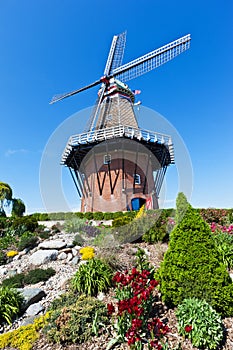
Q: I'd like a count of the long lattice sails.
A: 4